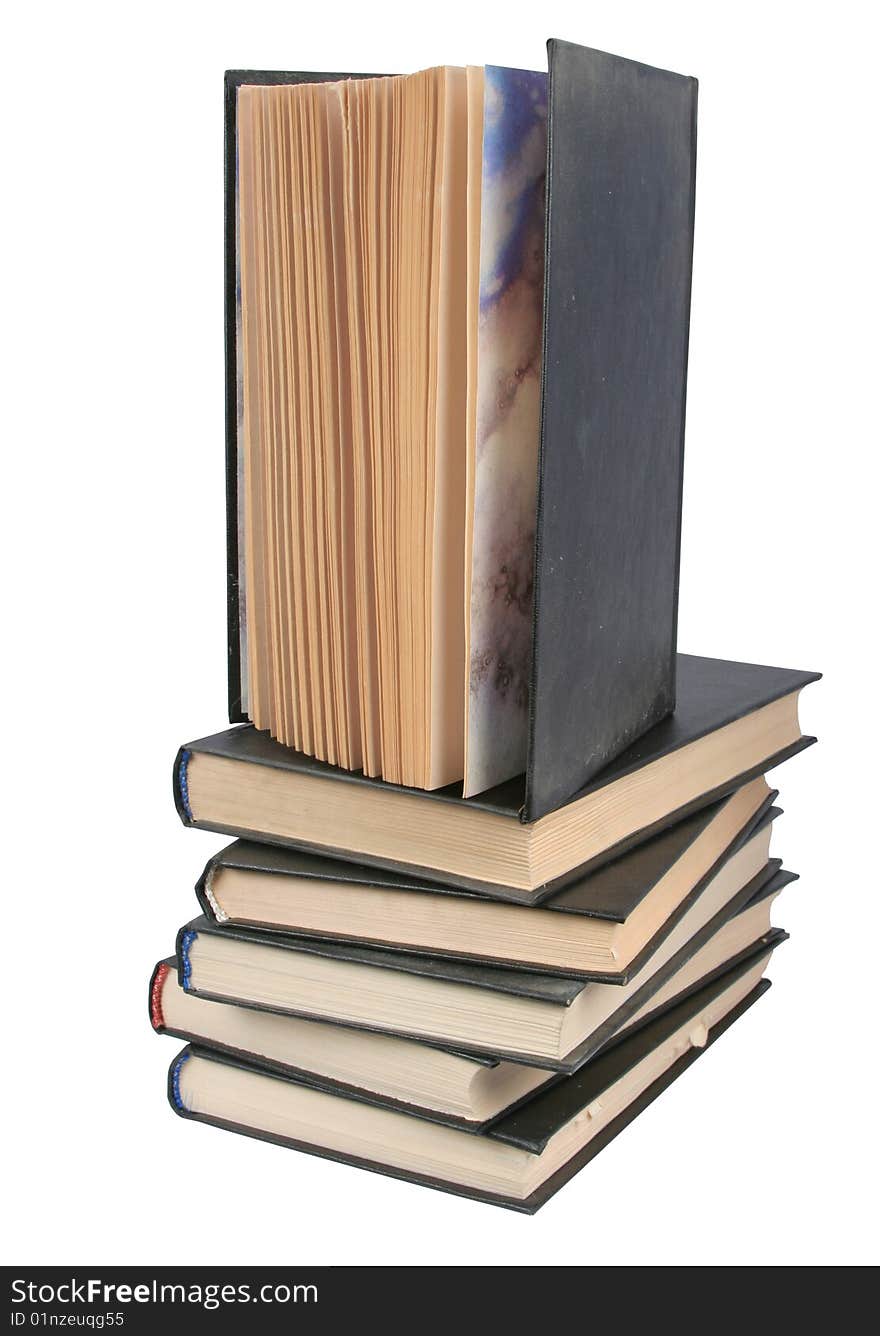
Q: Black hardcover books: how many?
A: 6